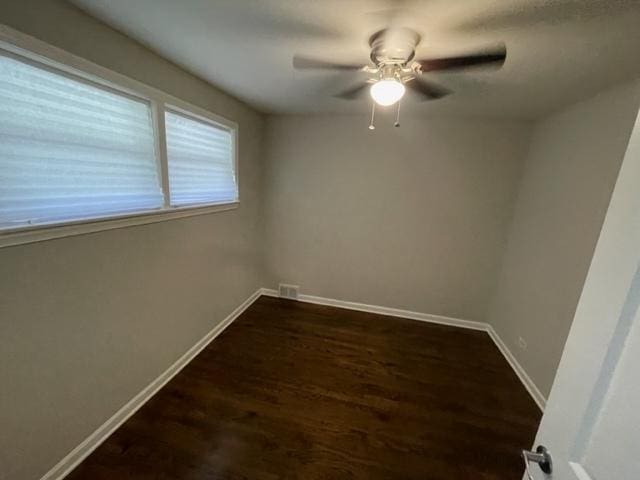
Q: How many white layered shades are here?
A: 2